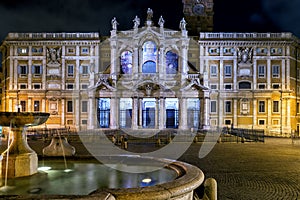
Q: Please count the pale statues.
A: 5